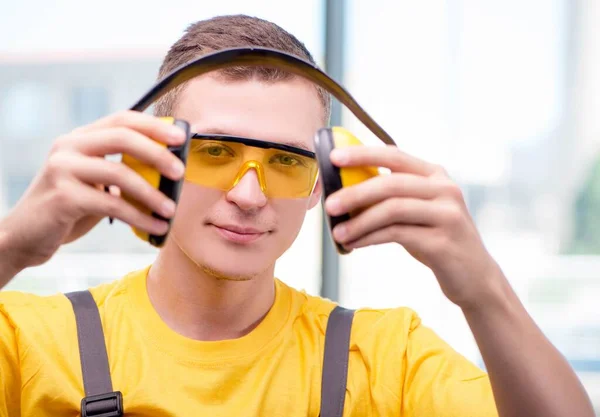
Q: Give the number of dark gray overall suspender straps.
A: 2